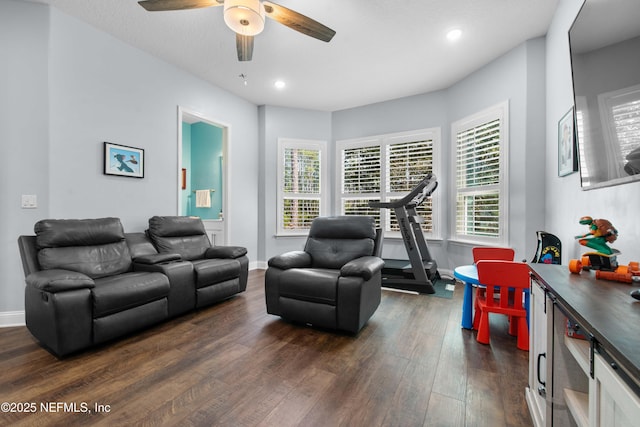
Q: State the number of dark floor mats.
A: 1